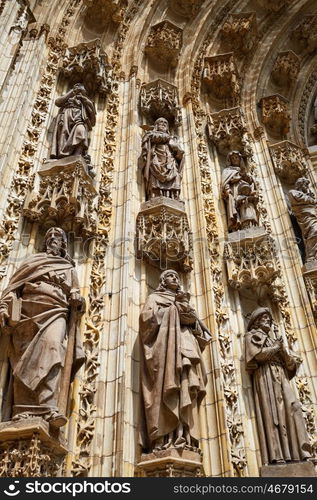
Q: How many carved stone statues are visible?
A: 7